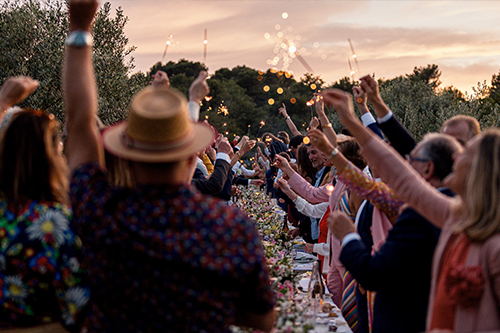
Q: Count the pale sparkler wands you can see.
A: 5